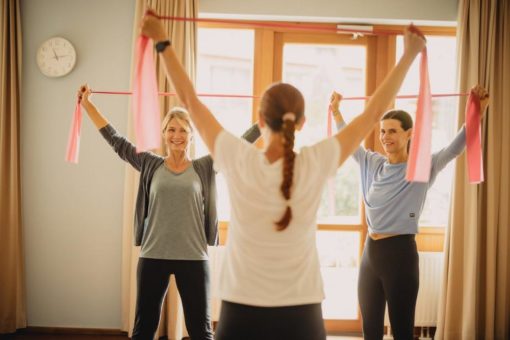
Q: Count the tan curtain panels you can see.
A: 3